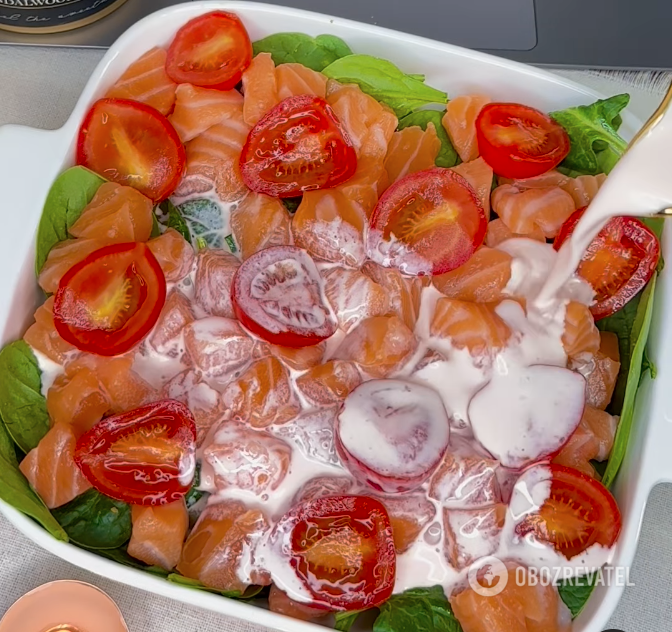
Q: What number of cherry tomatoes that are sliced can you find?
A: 13